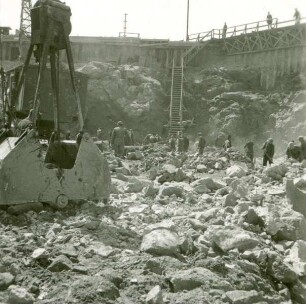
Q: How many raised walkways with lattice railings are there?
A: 1